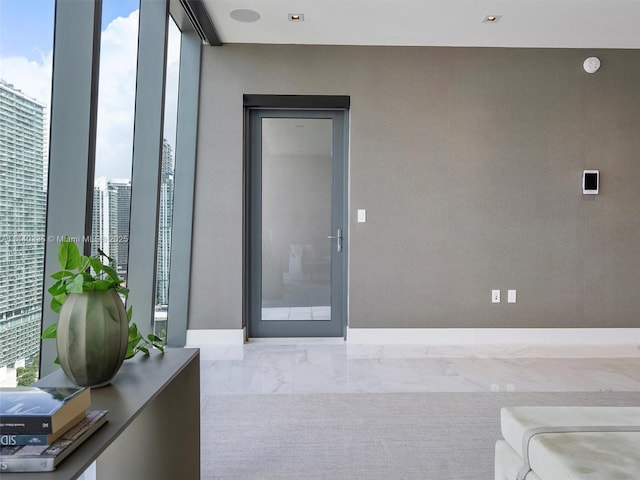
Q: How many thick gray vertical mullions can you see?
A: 3